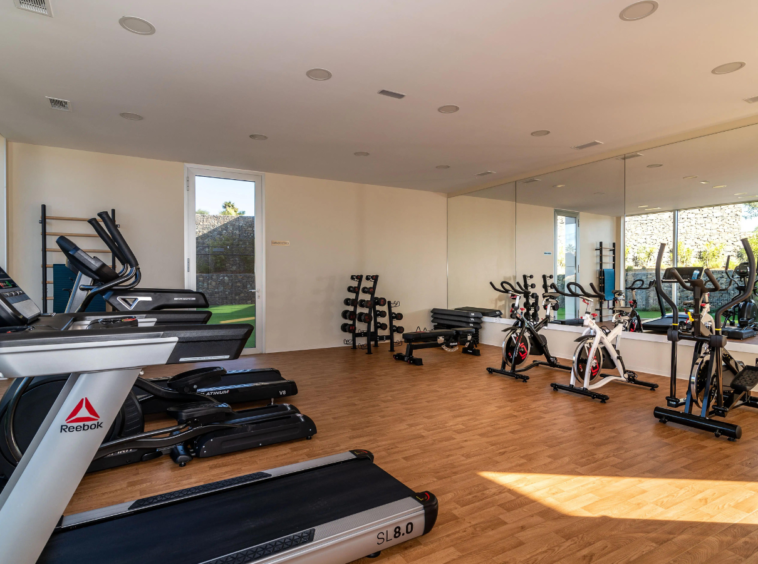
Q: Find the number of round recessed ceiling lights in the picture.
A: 10